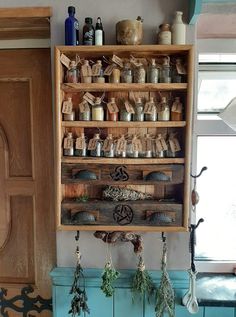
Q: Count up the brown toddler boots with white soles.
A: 0